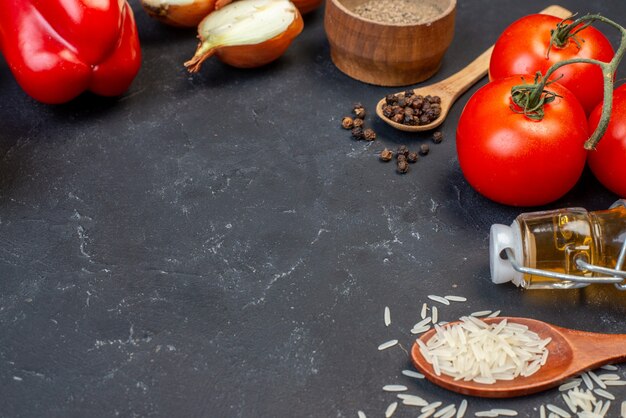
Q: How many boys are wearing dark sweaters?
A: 0